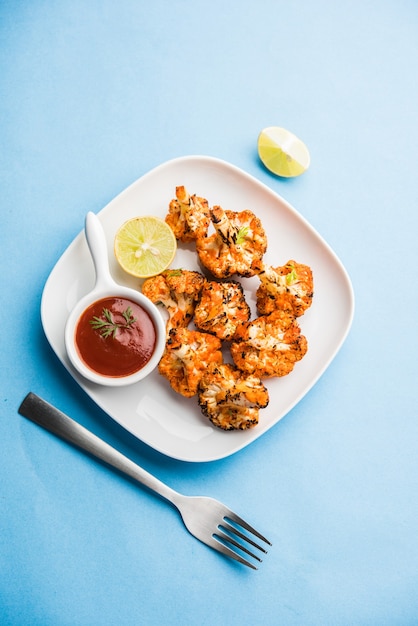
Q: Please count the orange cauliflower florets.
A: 8